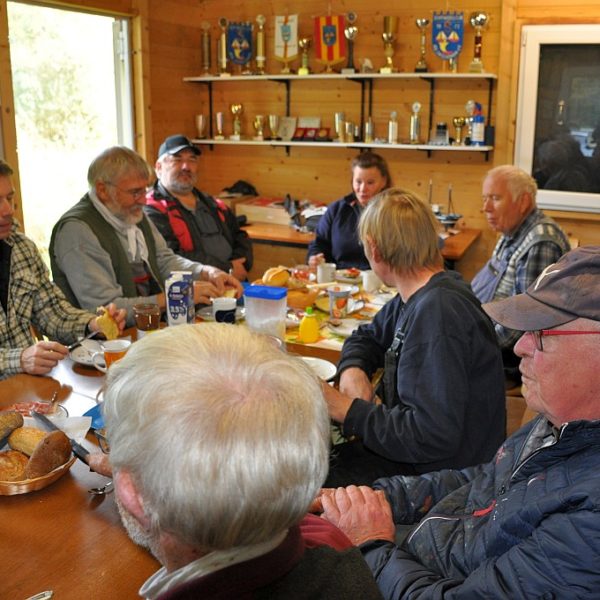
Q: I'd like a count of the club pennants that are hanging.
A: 4